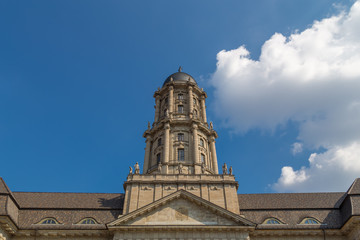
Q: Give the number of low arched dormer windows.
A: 4